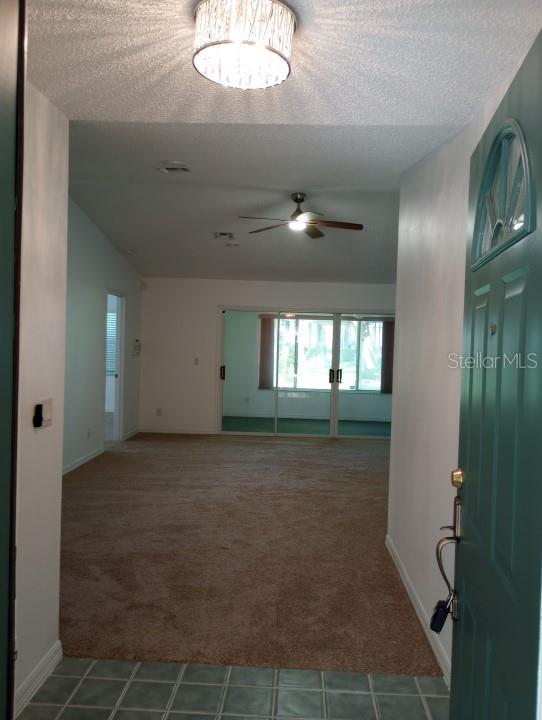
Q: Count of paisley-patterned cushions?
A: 0